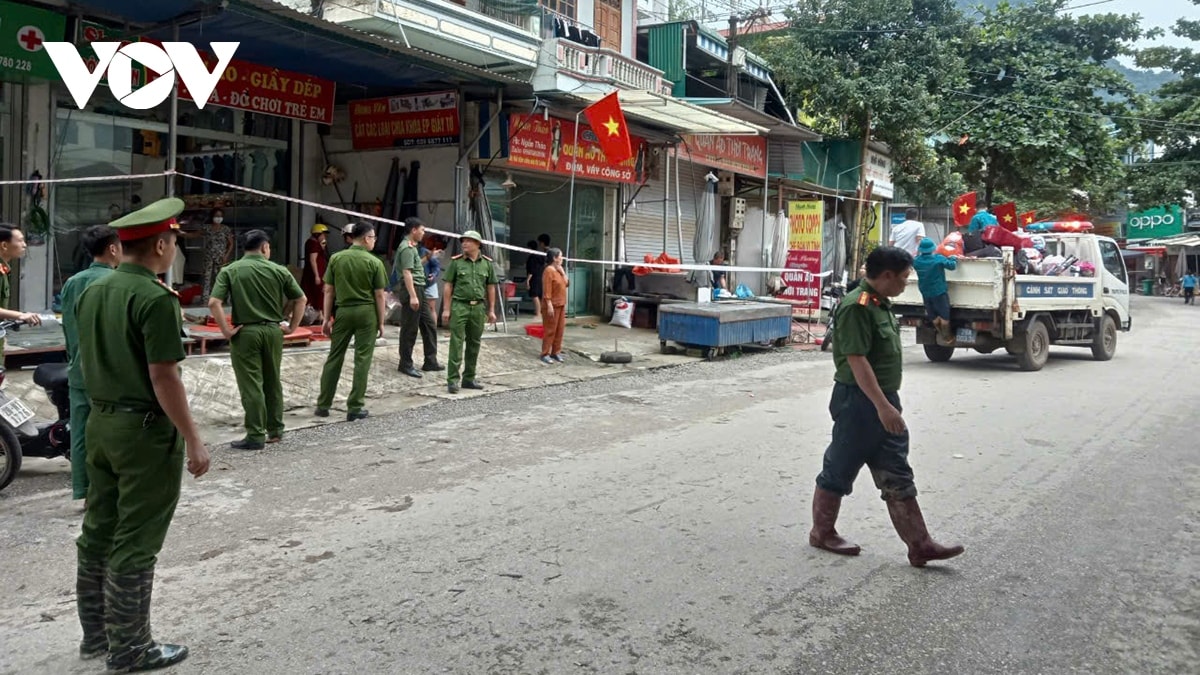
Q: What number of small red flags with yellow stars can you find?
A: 4